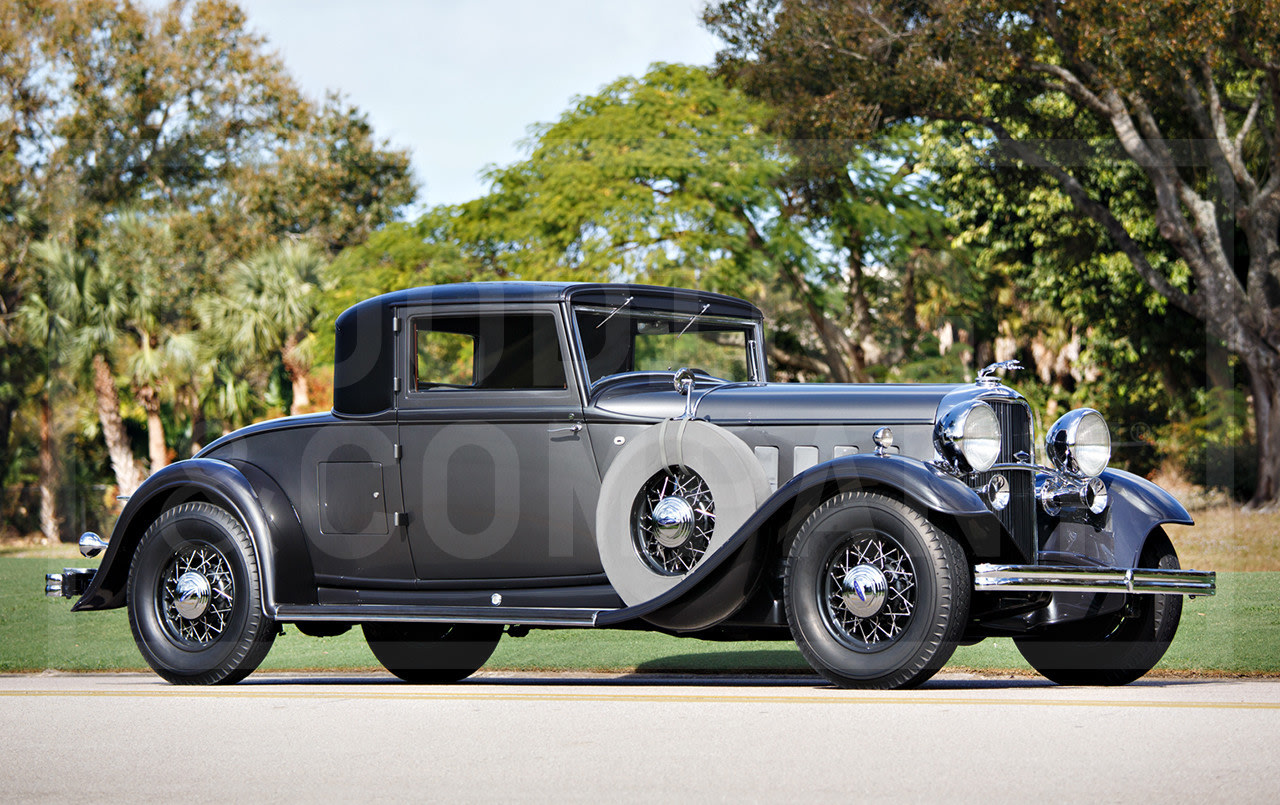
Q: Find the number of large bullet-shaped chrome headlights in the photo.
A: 2